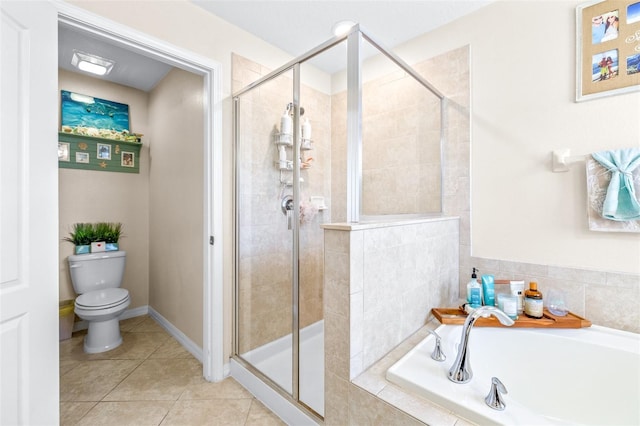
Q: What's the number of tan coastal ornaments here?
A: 3